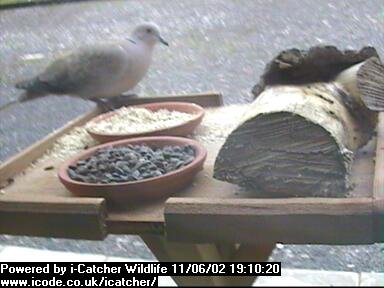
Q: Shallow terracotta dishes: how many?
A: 2